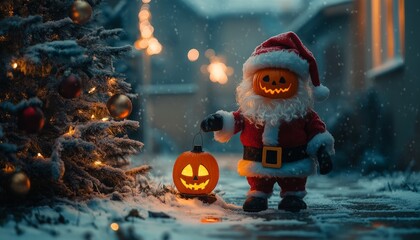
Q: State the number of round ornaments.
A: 5